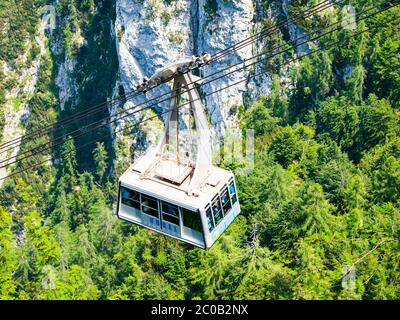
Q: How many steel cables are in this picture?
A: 6